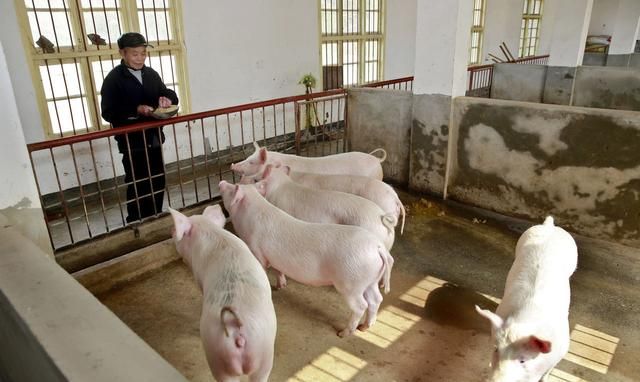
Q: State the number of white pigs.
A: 6